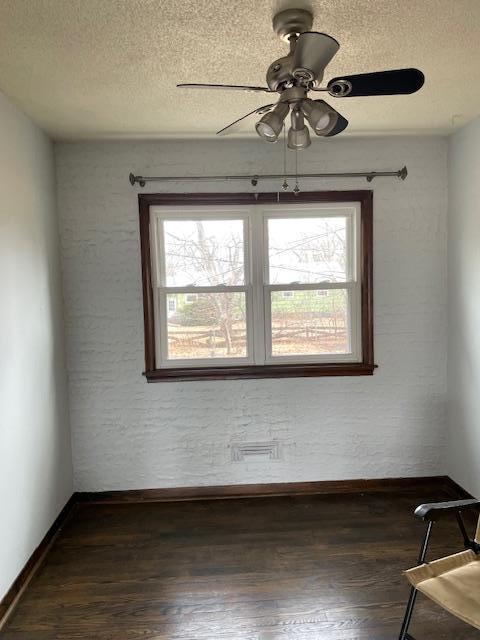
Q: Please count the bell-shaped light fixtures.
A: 3